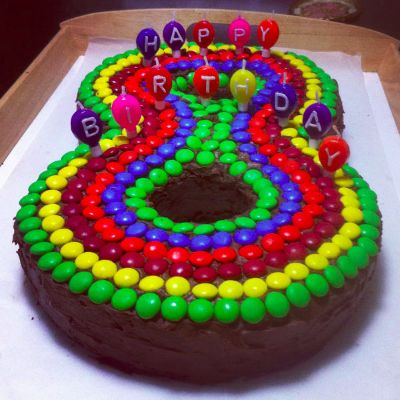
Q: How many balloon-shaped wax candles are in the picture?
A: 13